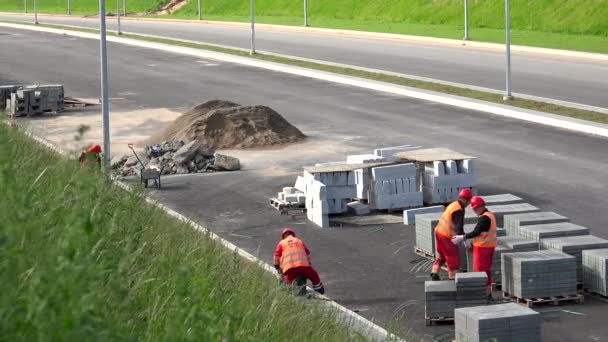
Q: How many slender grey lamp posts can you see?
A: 11